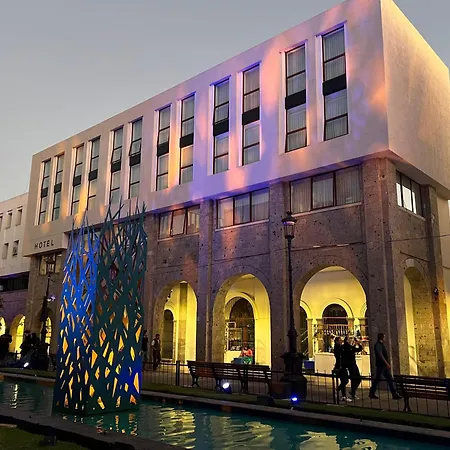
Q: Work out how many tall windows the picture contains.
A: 12